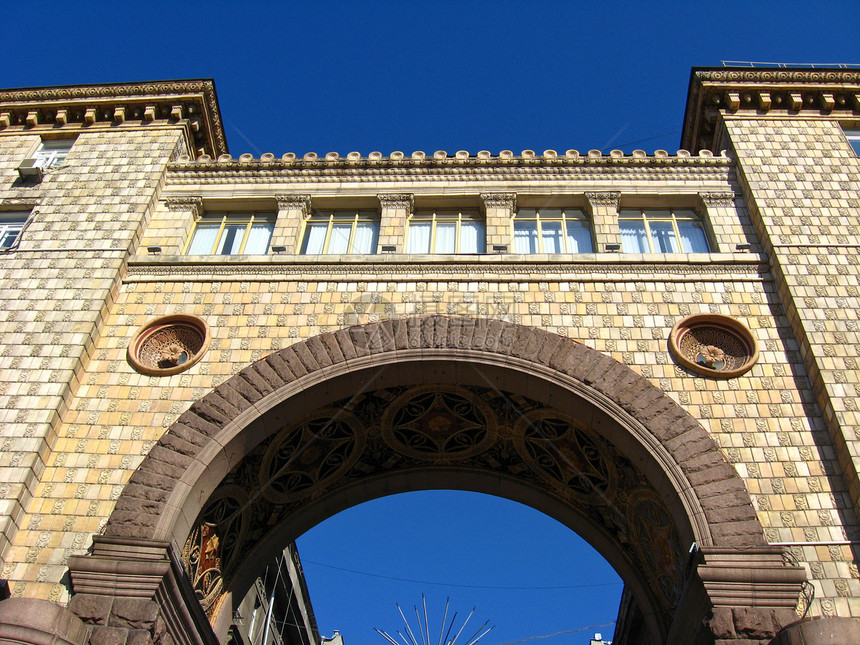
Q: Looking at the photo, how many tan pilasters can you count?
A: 6